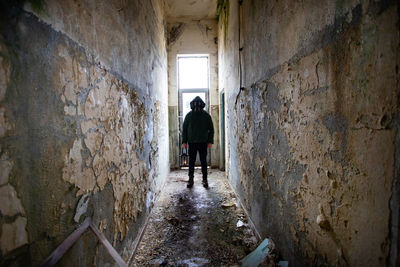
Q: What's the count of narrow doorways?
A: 1